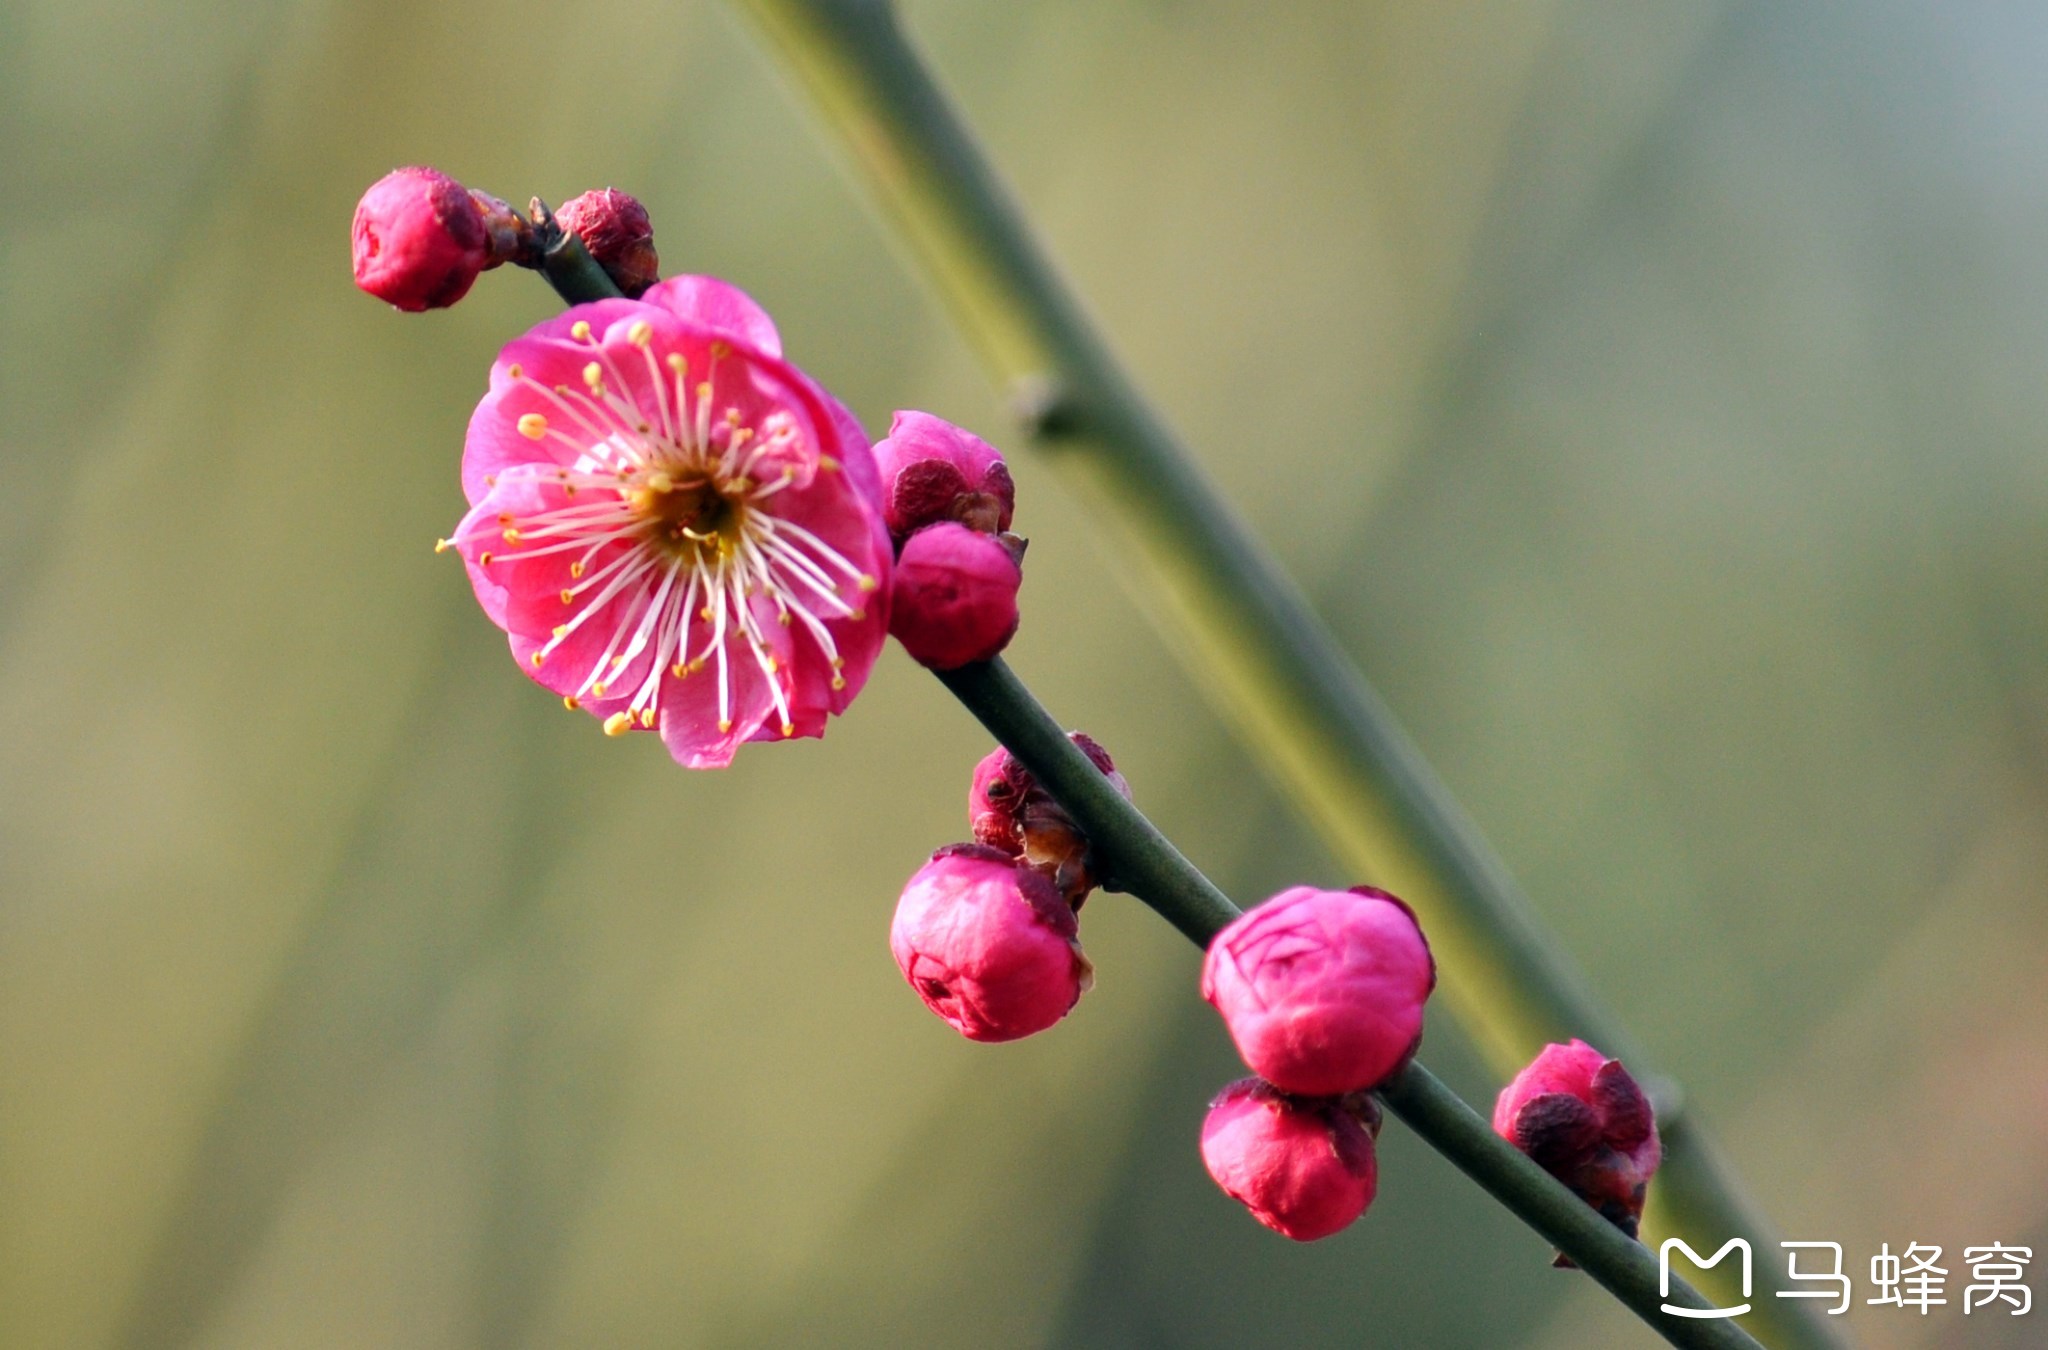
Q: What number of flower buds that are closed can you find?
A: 9